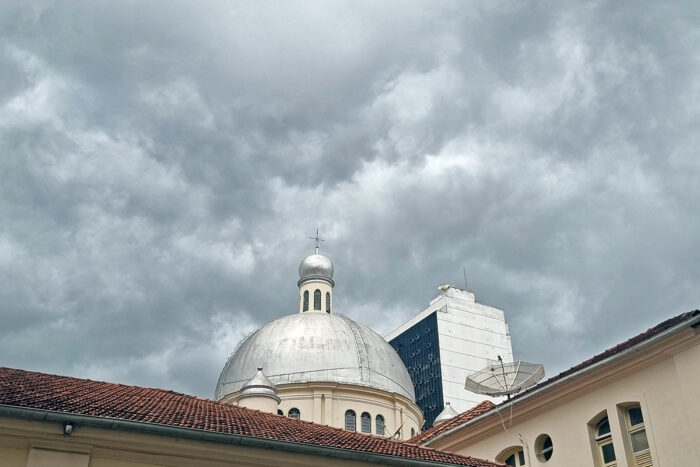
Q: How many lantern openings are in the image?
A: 3